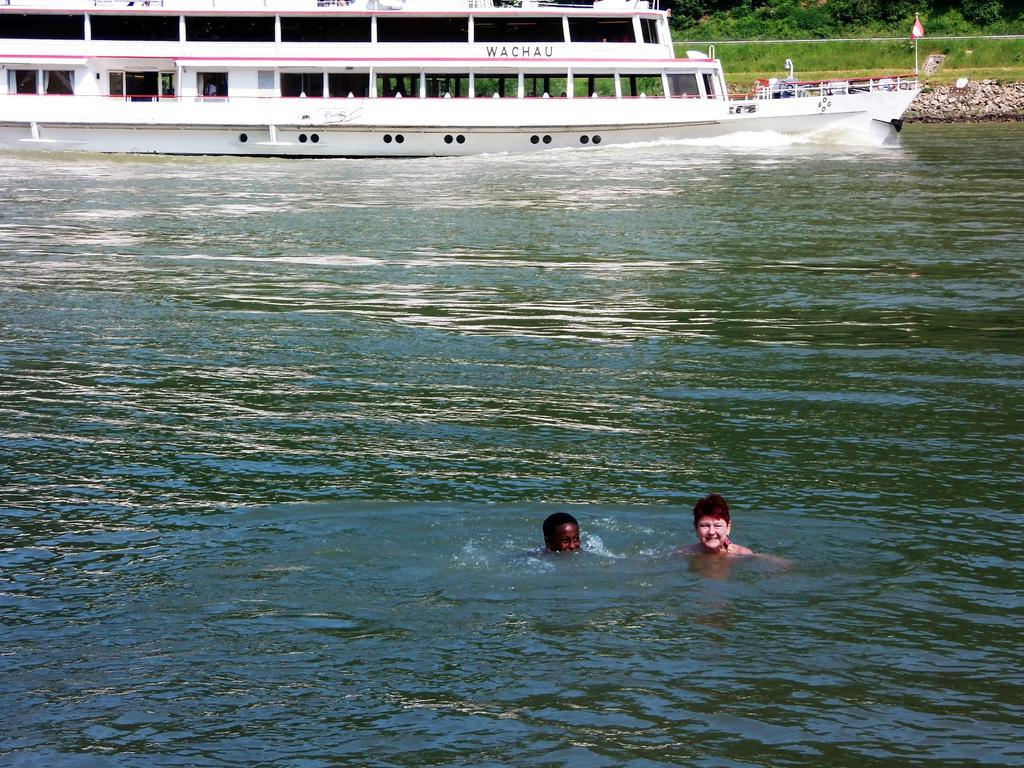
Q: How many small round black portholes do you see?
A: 11